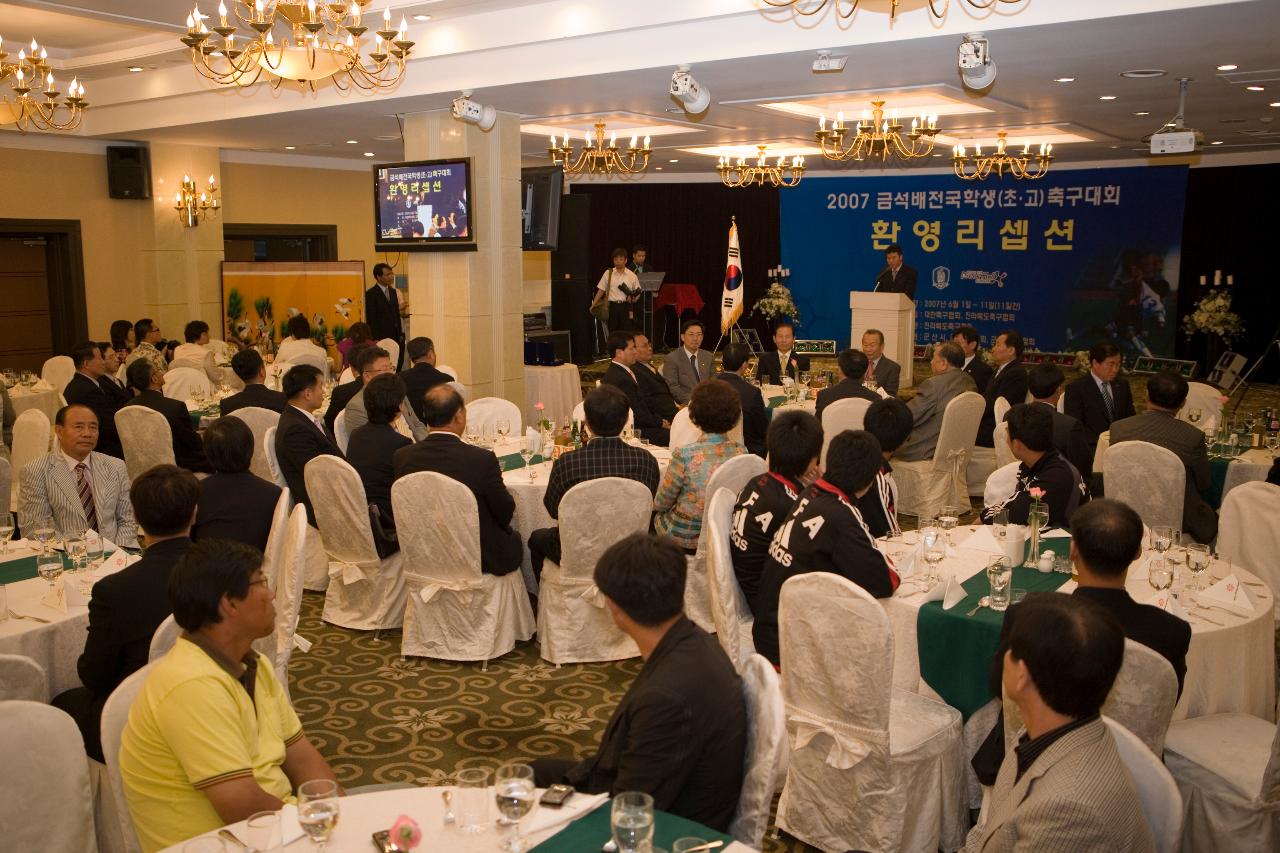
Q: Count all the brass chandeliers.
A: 7